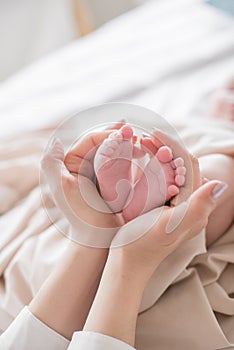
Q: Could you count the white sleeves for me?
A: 2